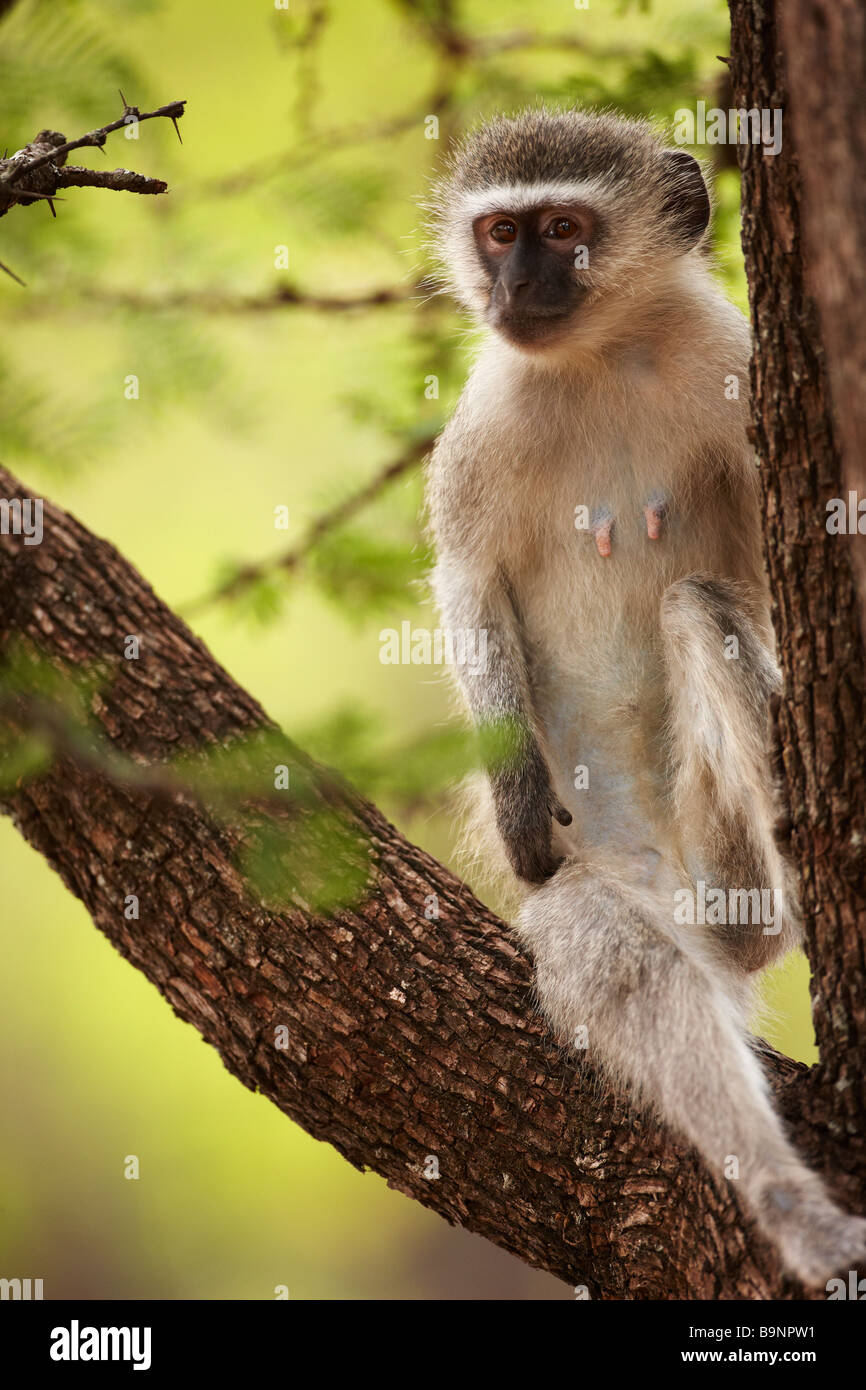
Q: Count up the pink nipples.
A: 2